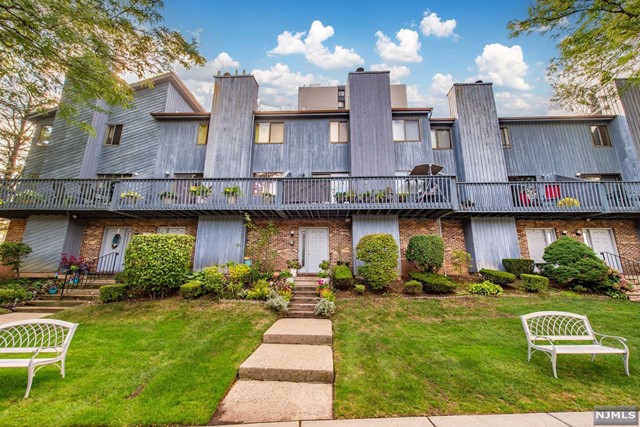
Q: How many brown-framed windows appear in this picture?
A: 9